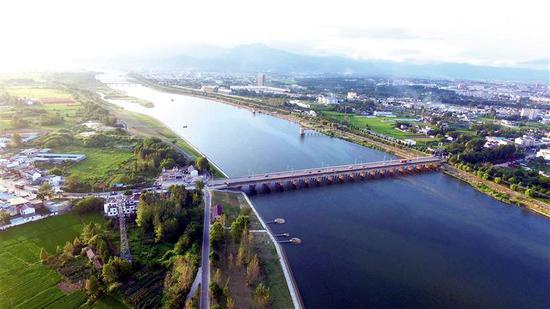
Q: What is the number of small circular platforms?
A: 3